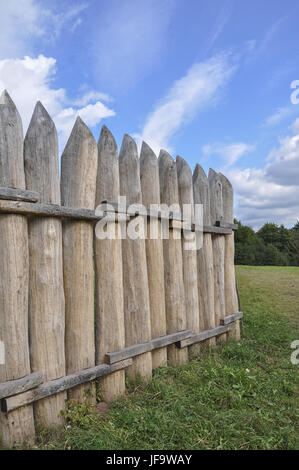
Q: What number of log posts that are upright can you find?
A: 11